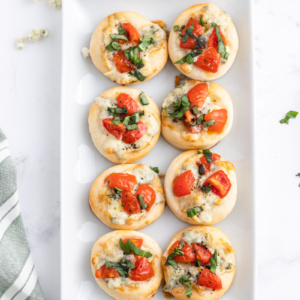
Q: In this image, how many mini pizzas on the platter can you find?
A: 8